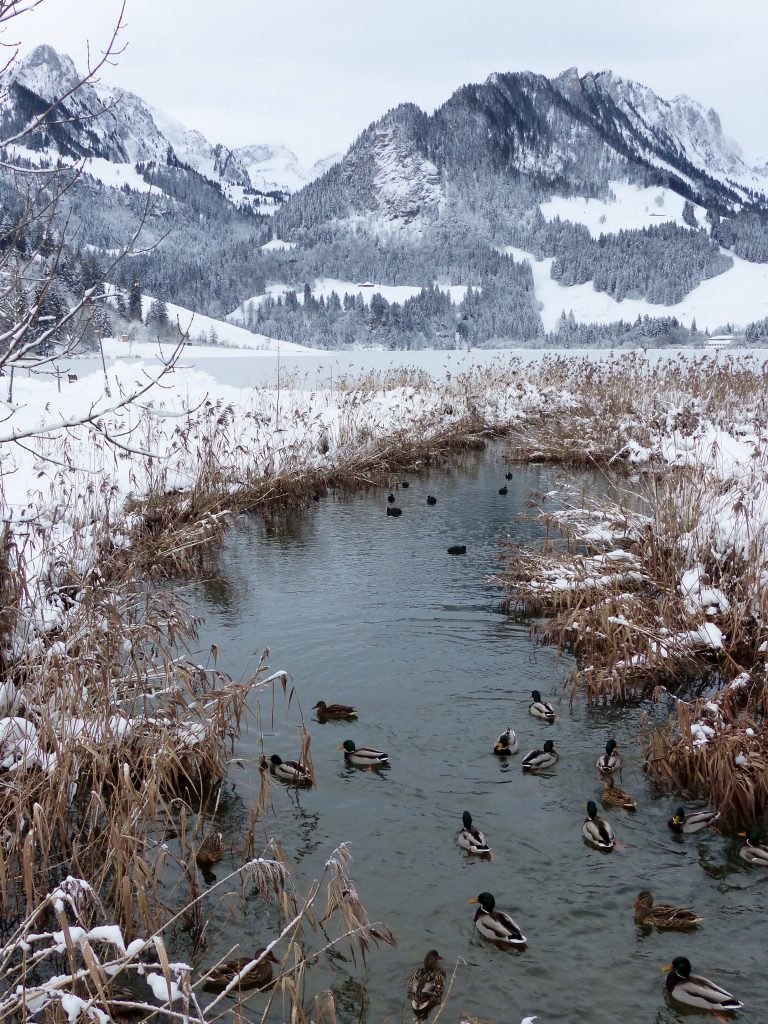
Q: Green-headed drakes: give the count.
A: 12